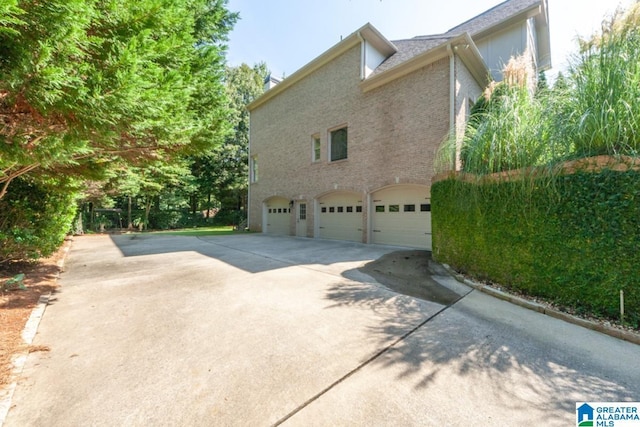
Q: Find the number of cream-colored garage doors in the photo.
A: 3